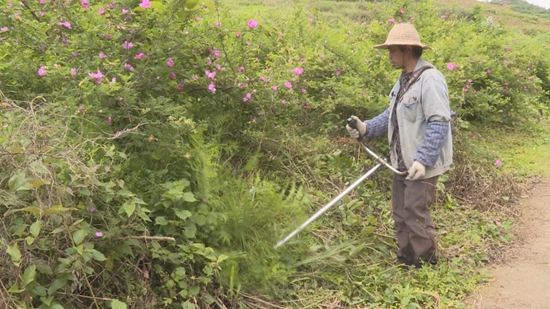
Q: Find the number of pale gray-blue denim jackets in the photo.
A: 1